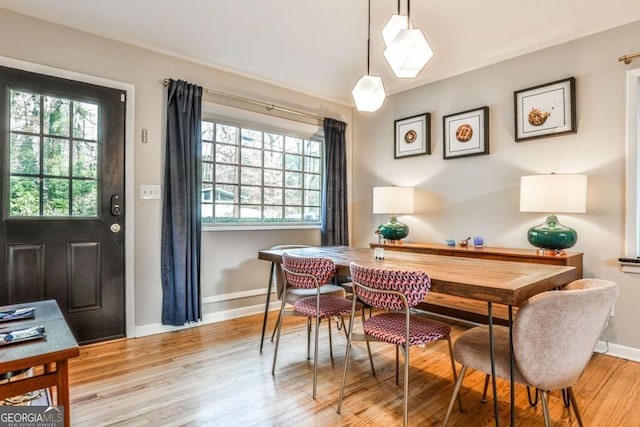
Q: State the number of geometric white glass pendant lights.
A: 3